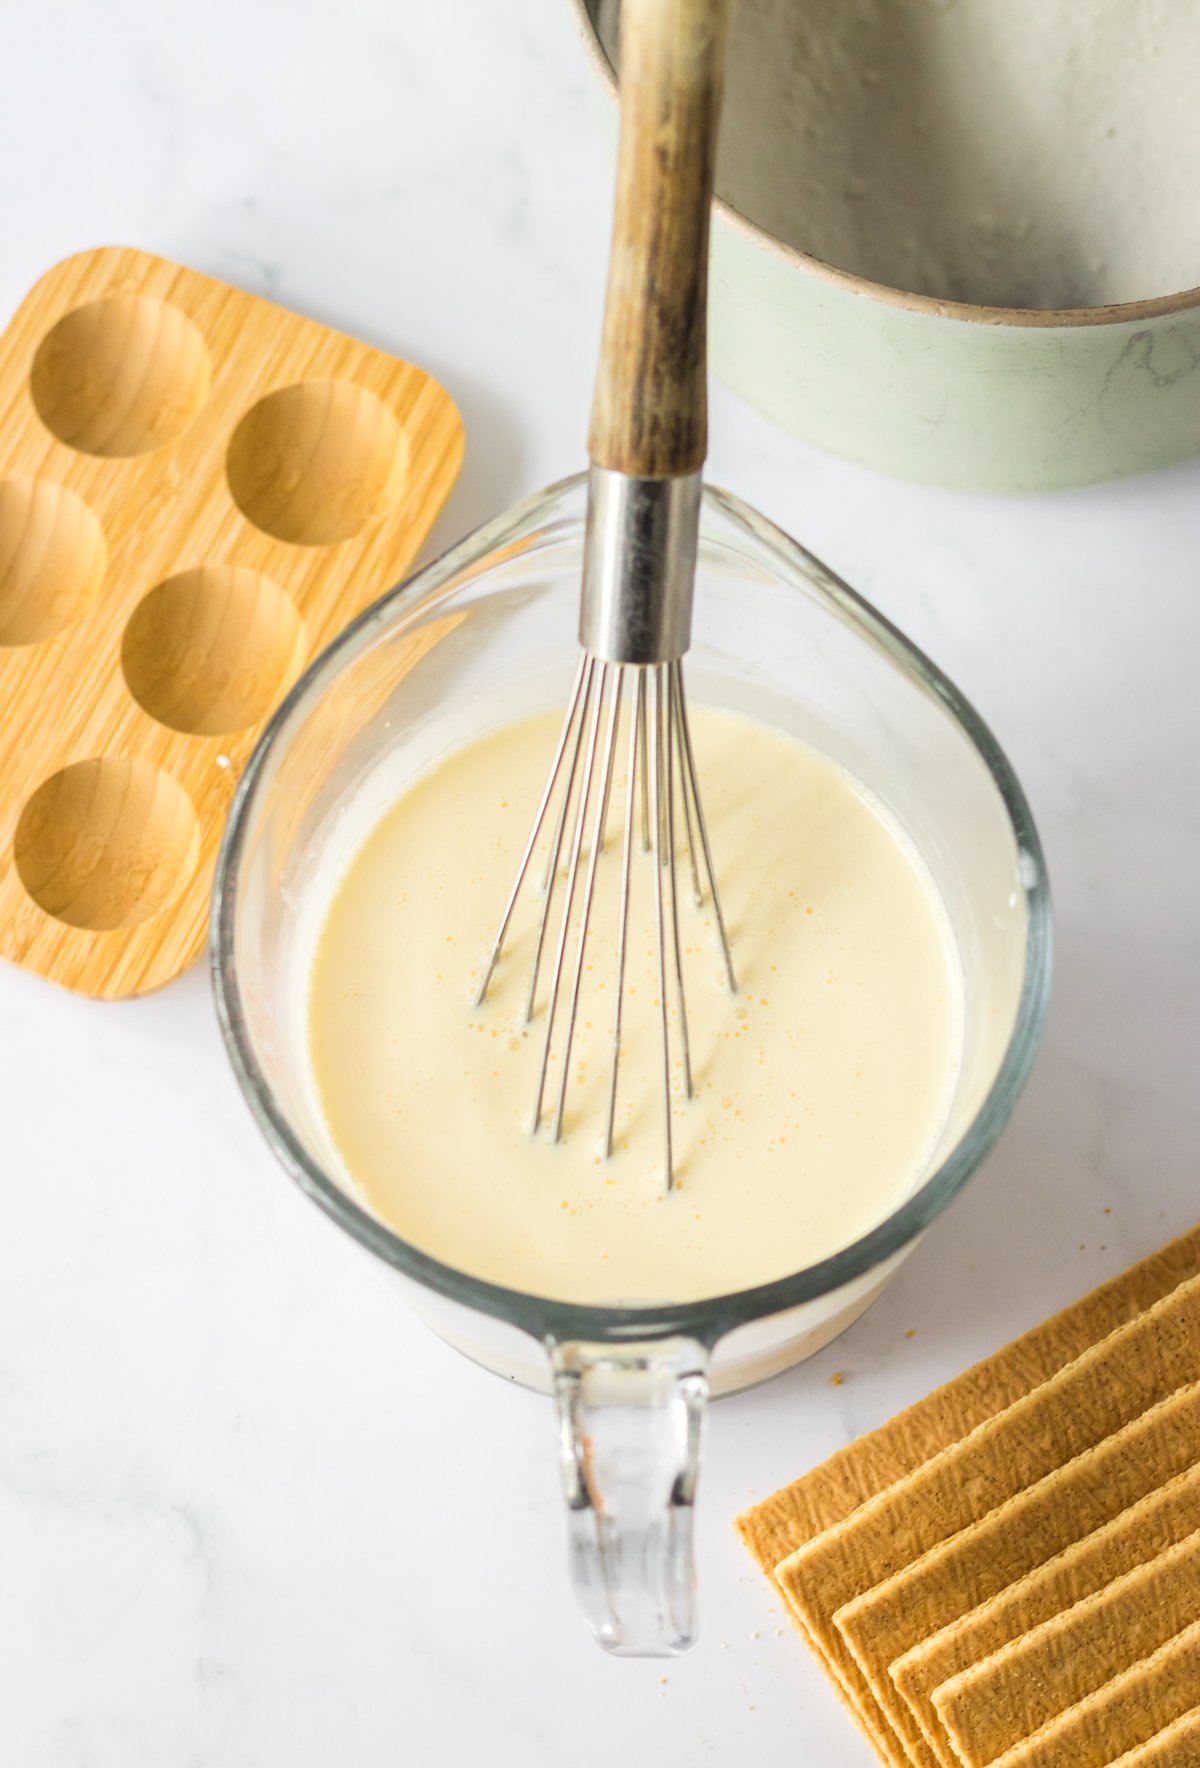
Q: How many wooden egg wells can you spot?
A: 5